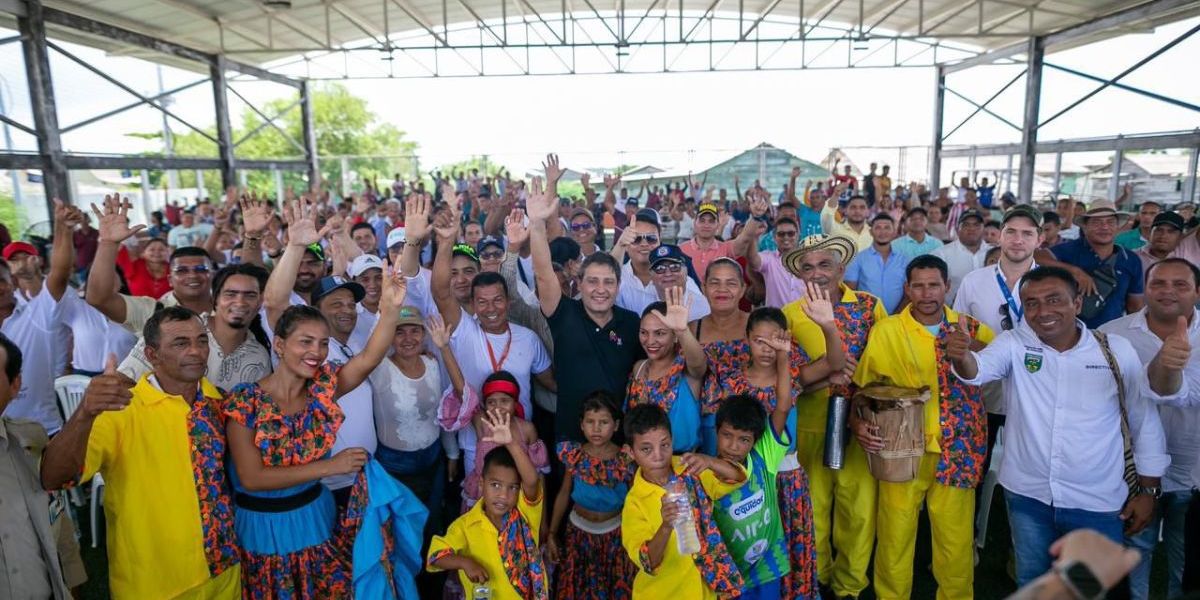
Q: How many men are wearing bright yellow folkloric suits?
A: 3